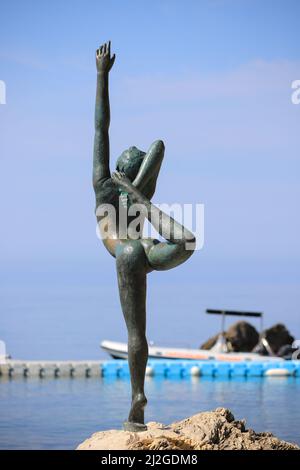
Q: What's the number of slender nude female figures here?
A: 1